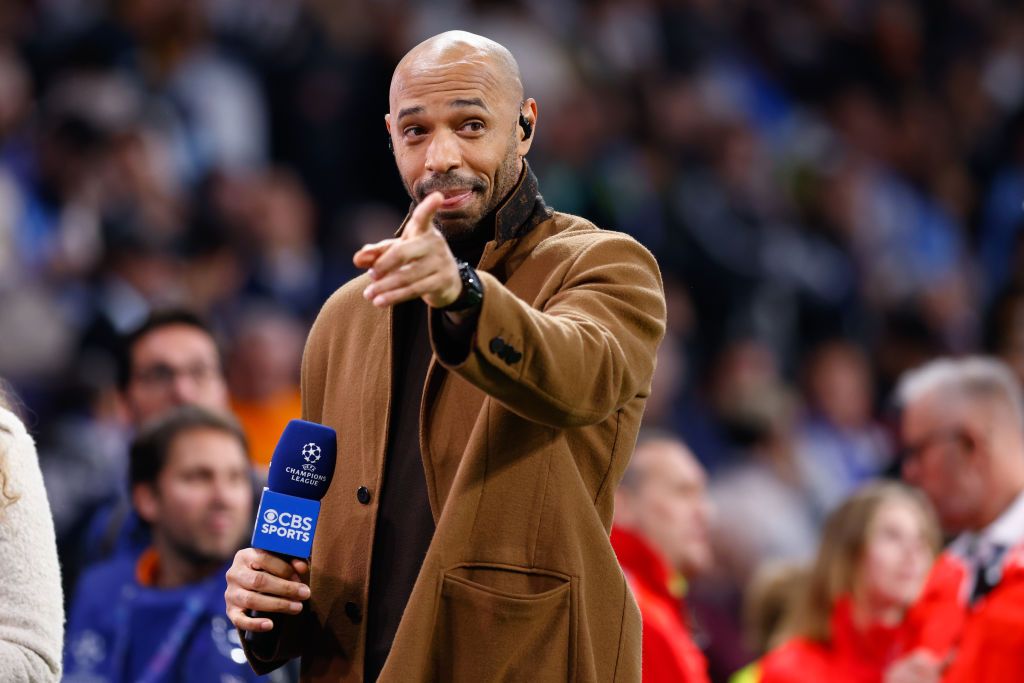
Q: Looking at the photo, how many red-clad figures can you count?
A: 3